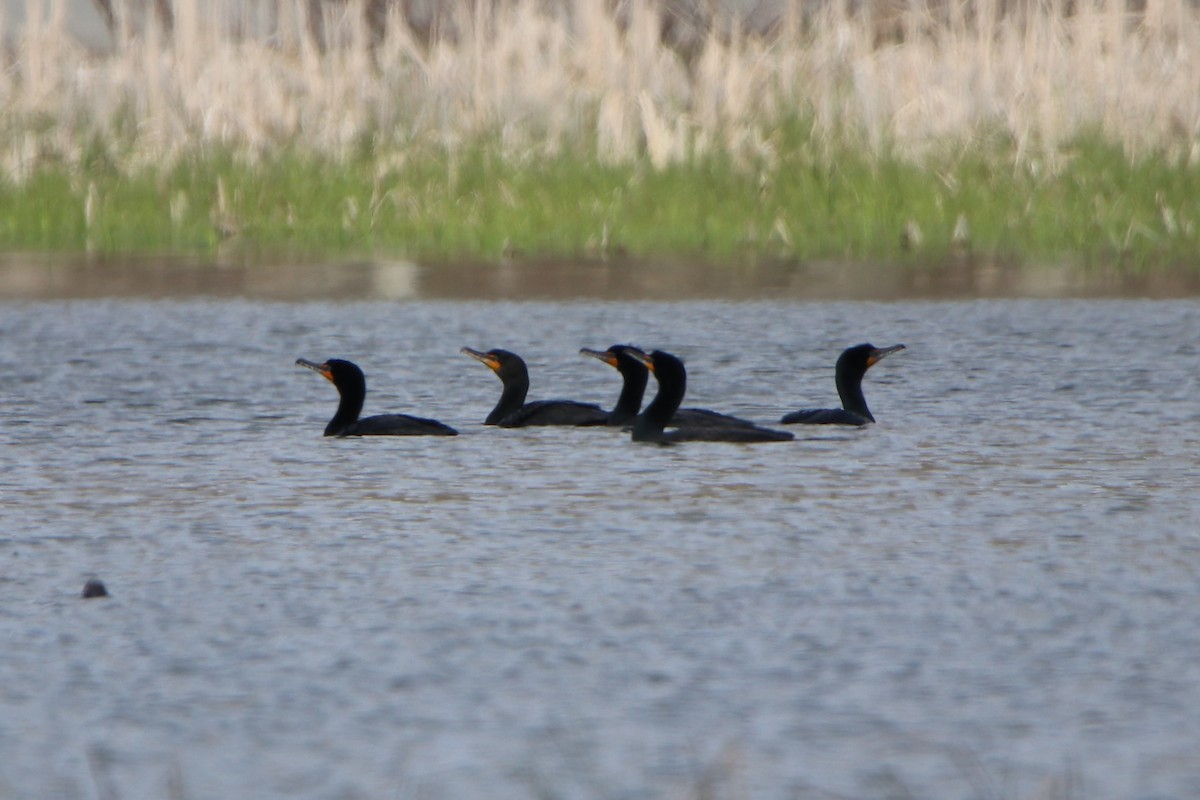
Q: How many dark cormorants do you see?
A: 5